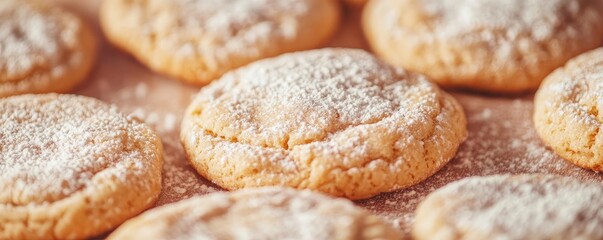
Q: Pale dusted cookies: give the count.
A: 8